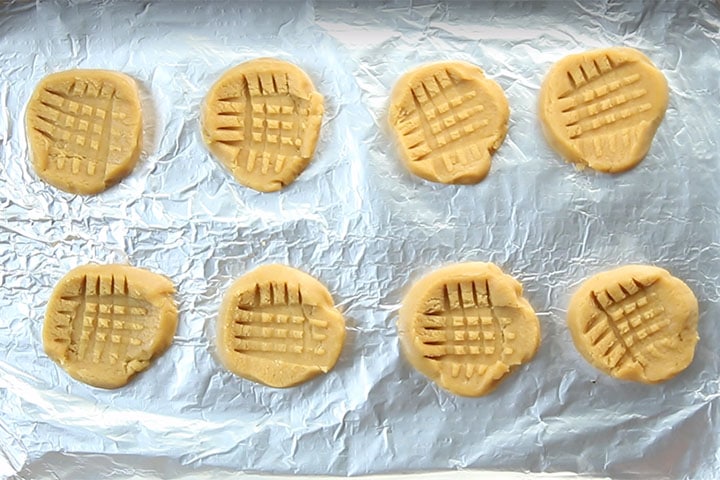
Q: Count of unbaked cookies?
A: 8